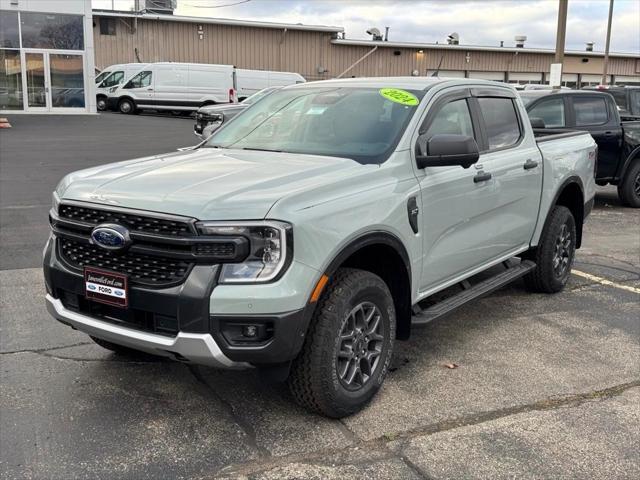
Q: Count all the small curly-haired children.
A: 0